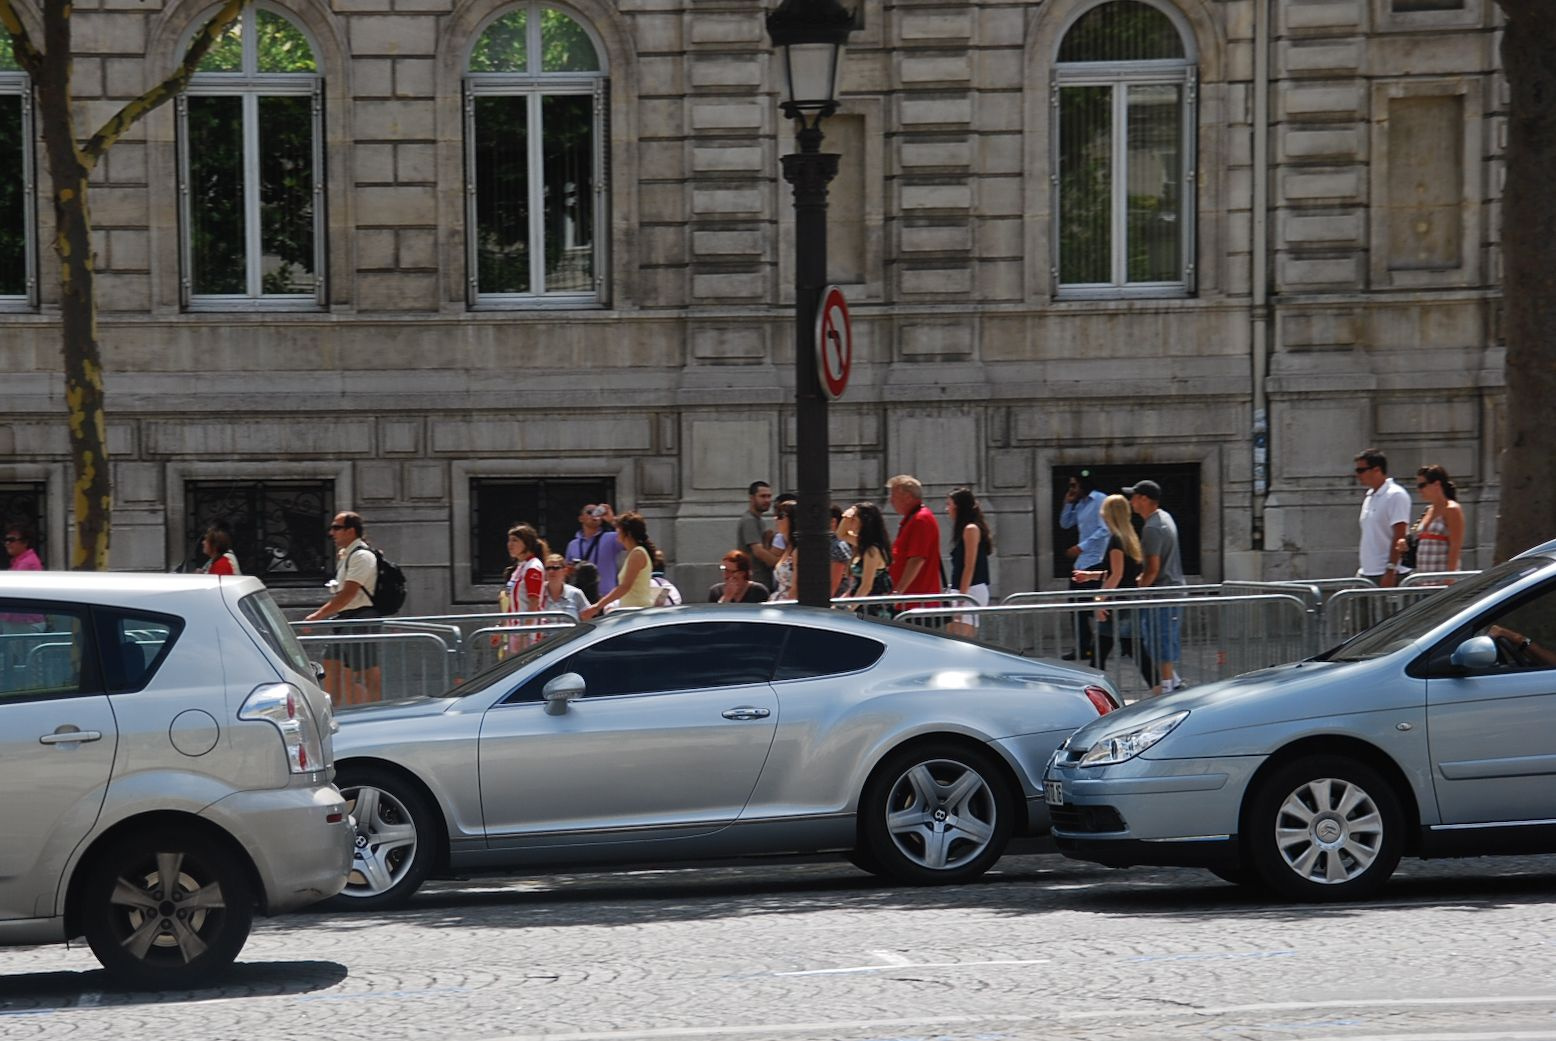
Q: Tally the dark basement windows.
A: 4